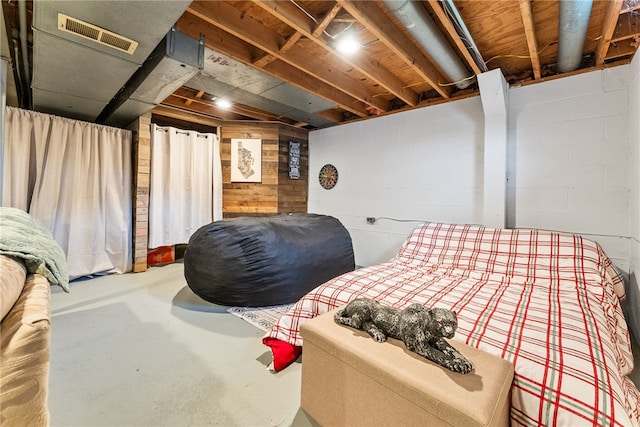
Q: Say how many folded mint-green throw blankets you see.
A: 1